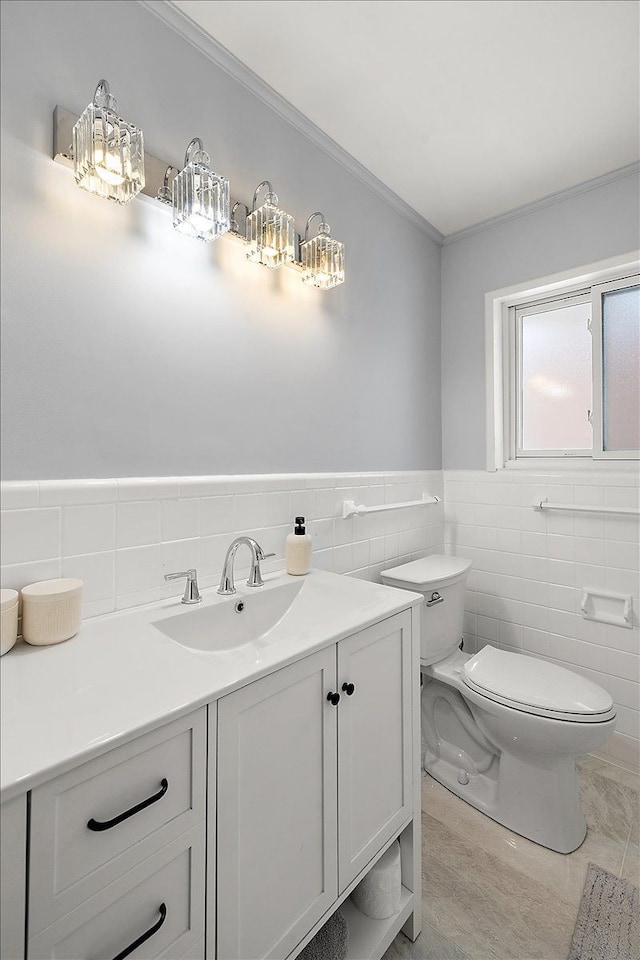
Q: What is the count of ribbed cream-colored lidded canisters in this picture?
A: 2